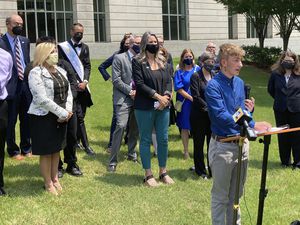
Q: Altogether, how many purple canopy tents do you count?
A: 0